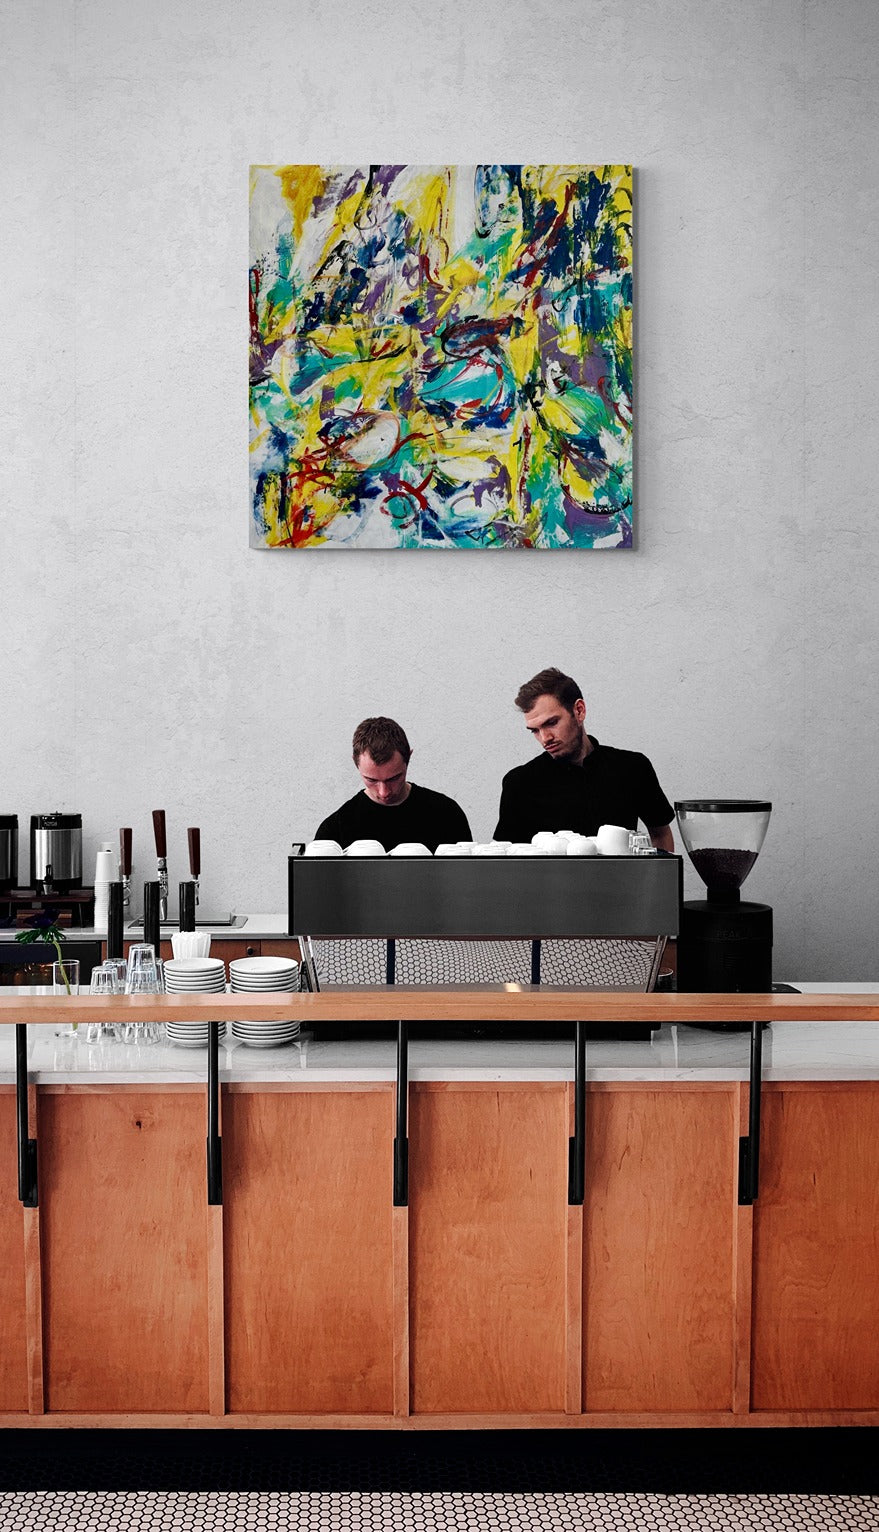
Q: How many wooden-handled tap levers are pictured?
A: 3